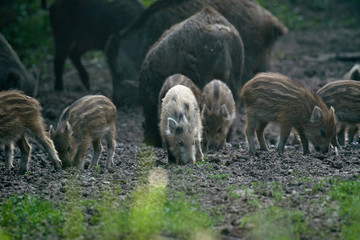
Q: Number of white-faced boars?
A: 1